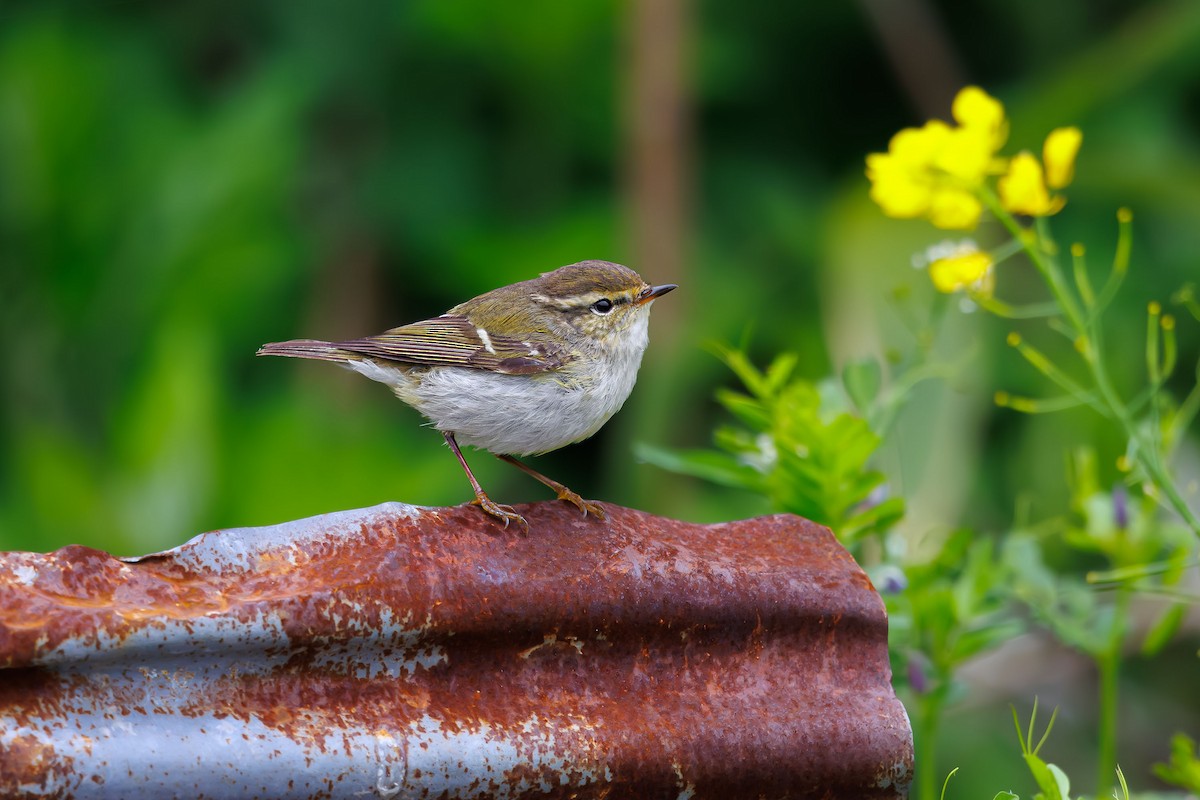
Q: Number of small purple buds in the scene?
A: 4